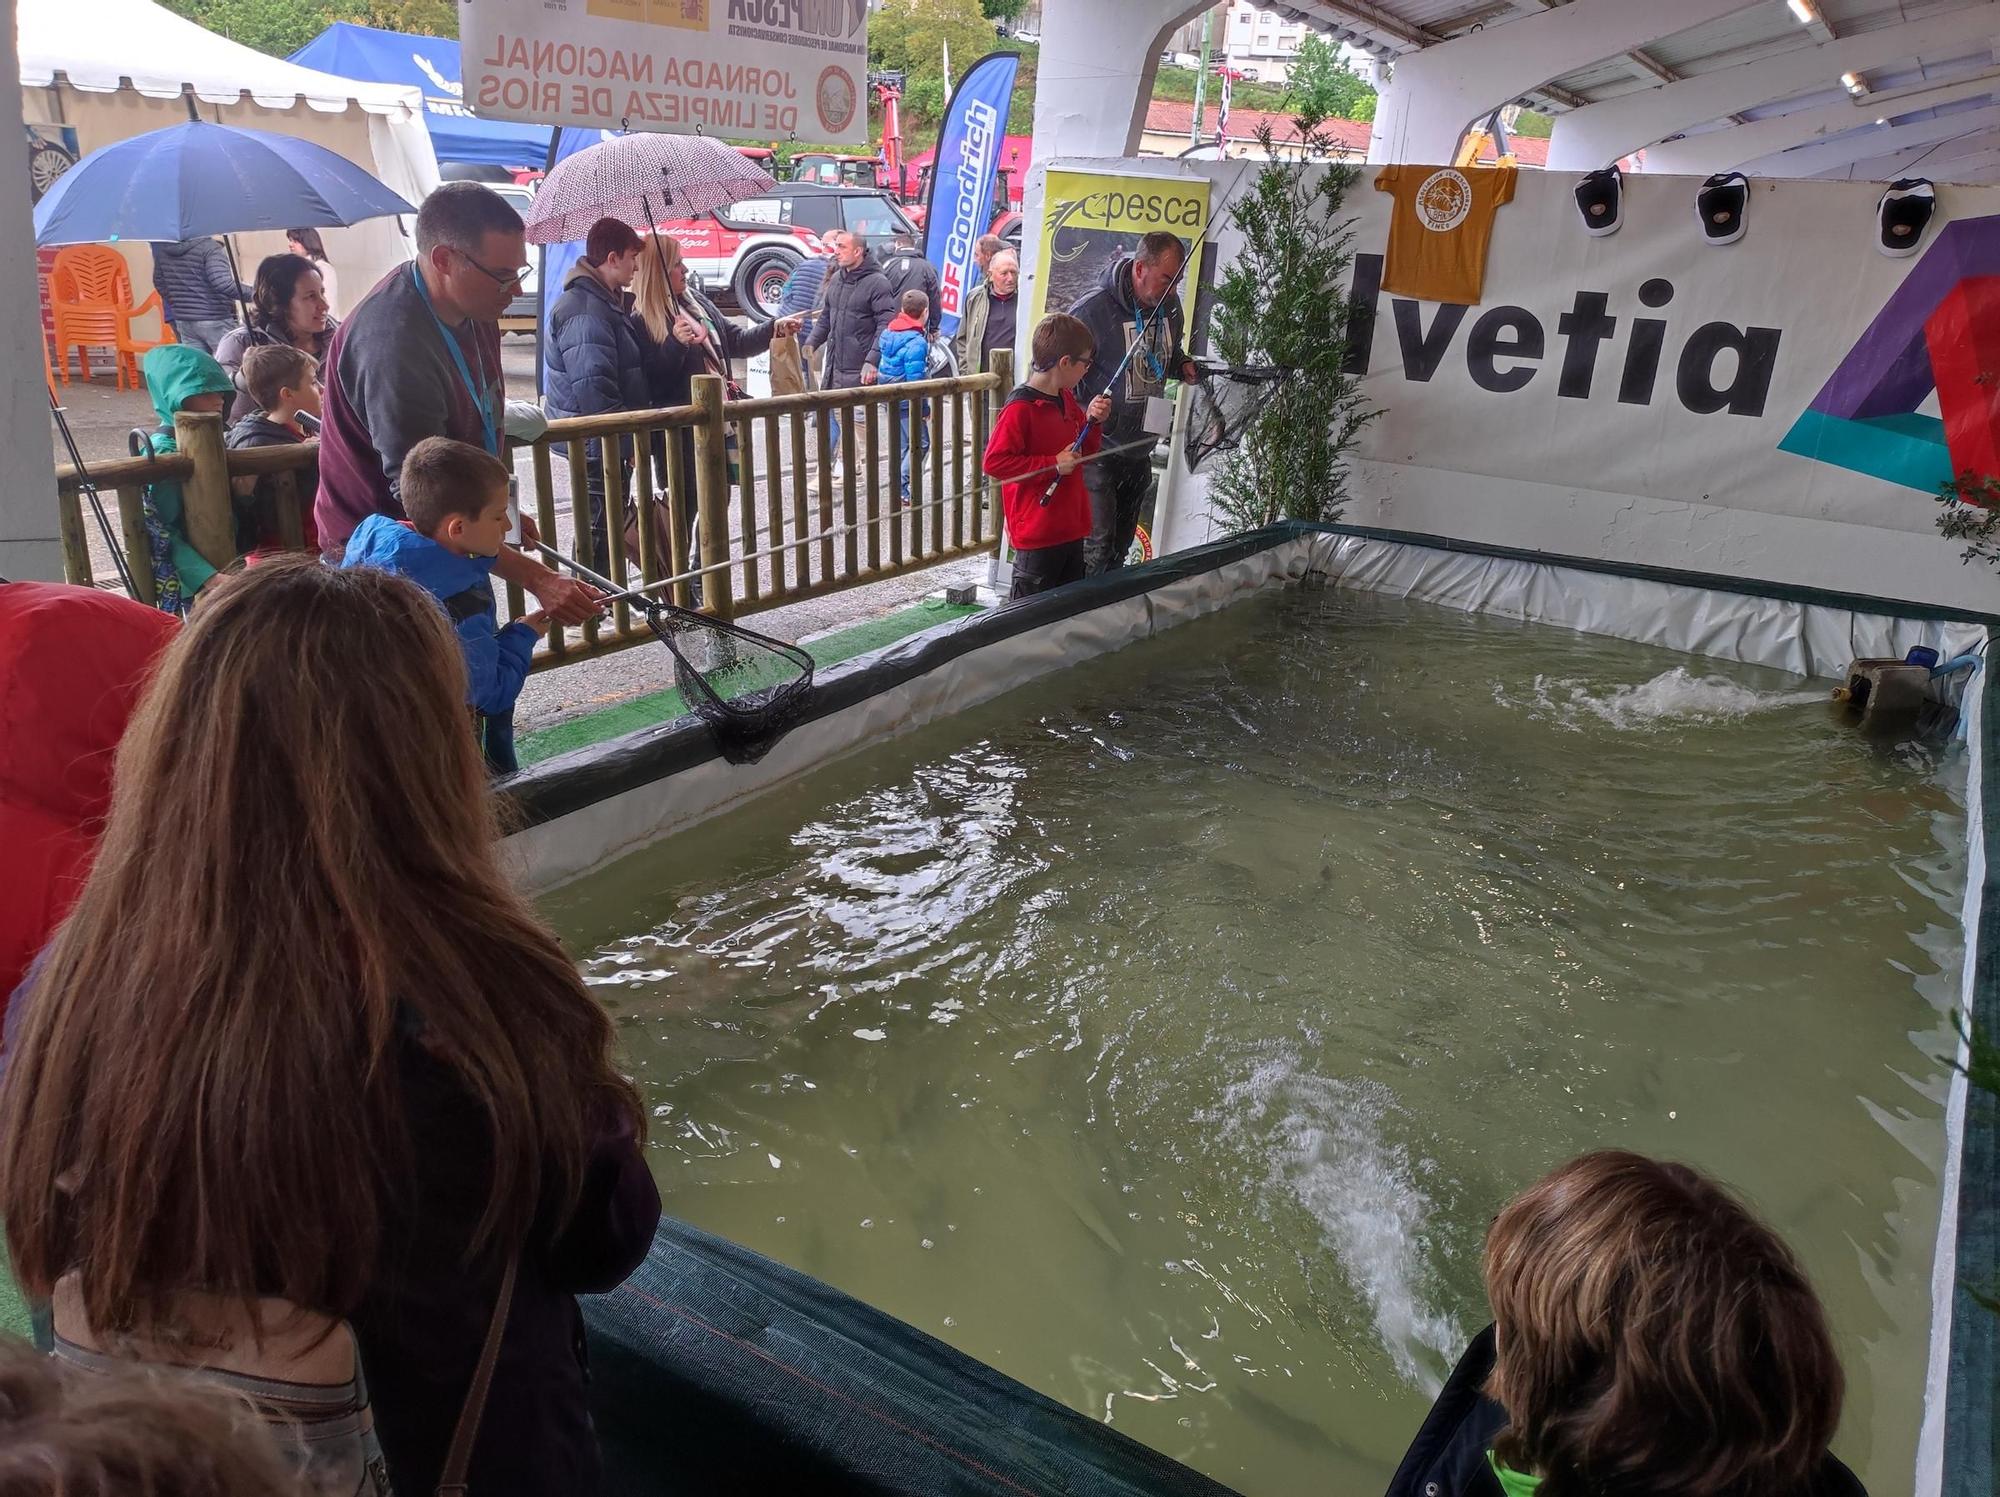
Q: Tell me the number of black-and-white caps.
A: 3